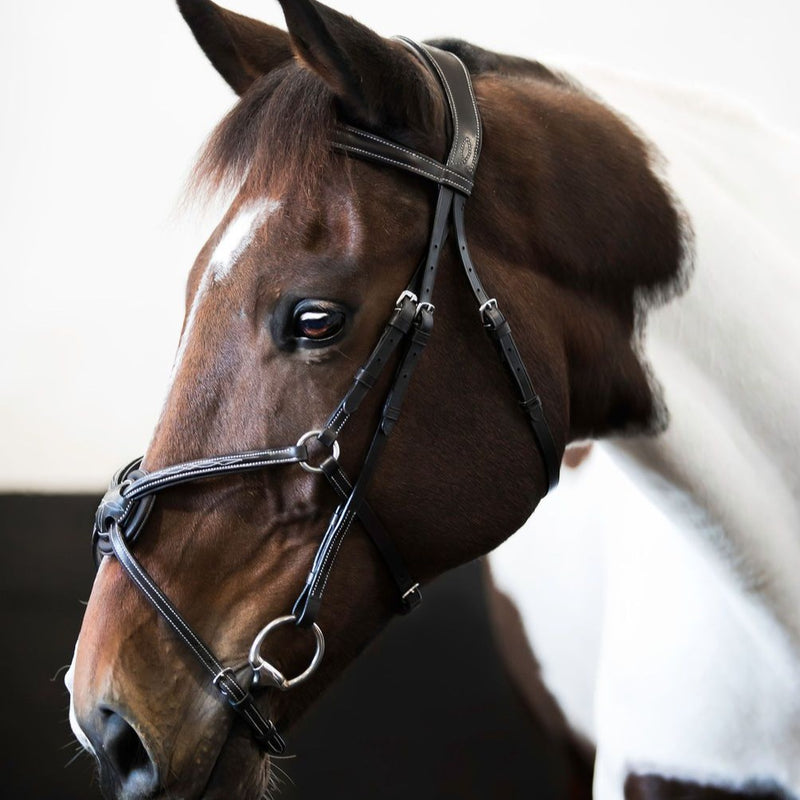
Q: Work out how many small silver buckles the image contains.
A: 5